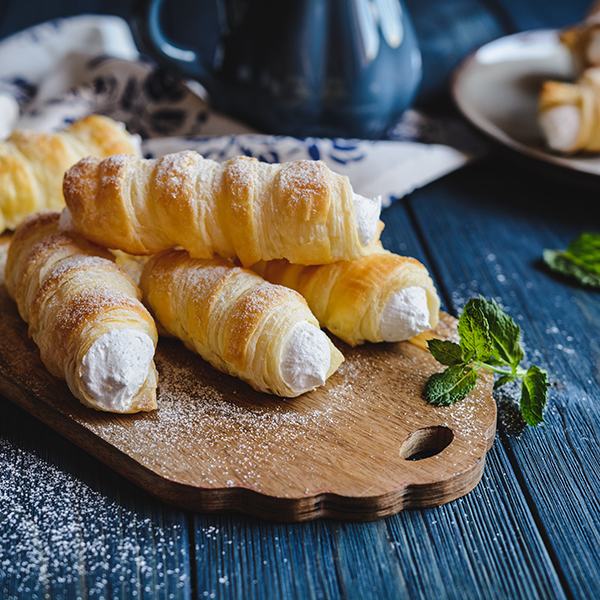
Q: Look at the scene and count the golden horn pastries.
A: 7